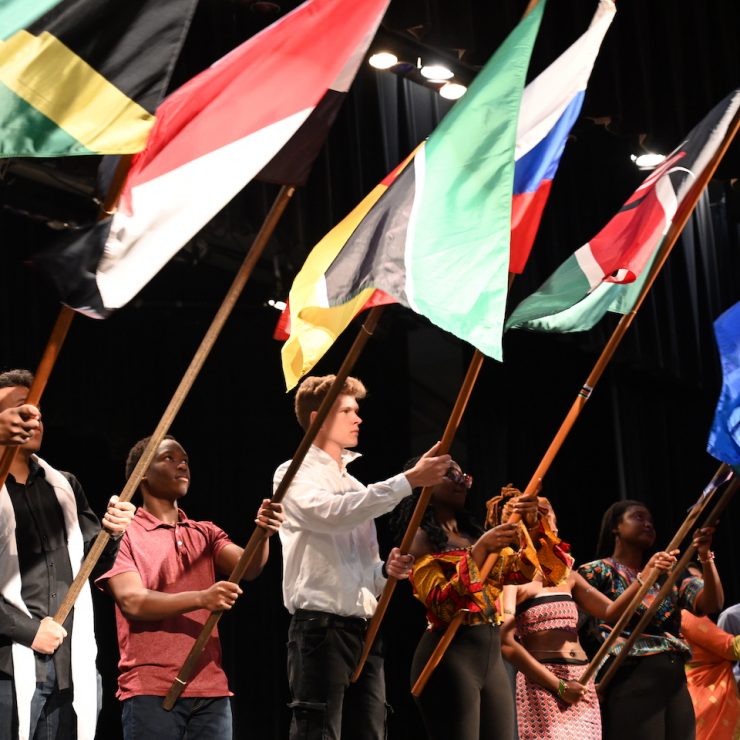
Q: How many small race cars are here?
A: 0